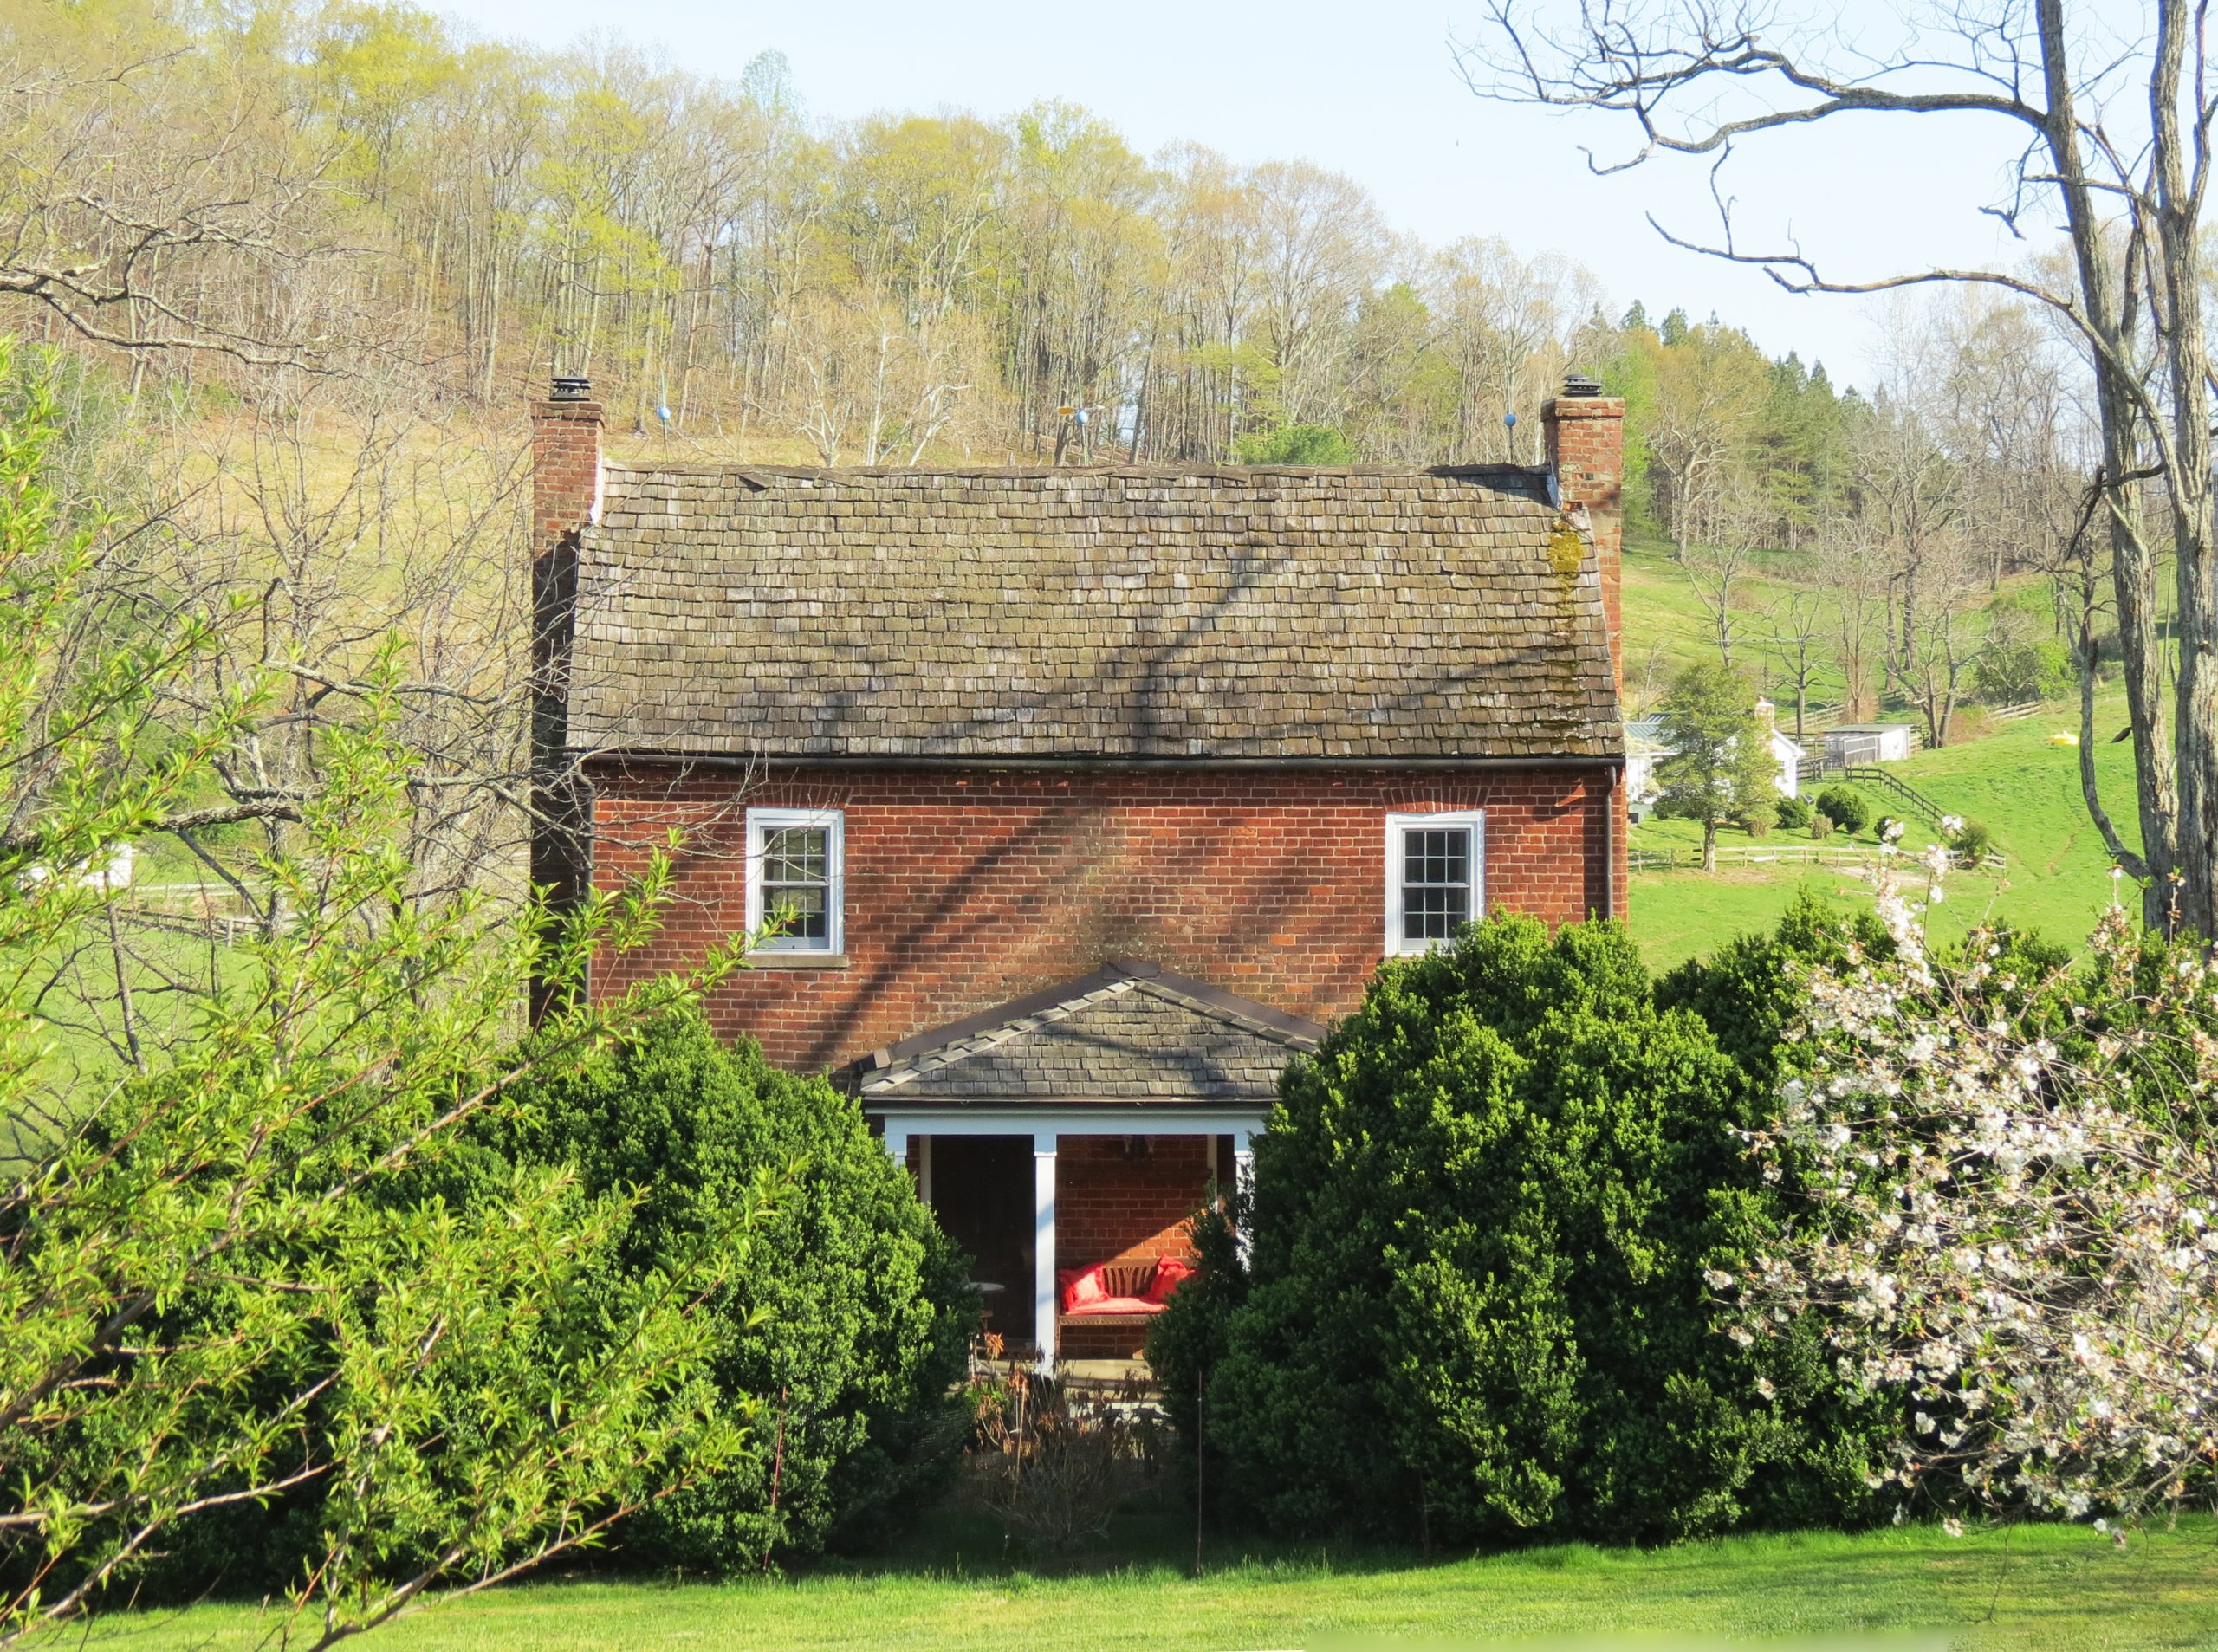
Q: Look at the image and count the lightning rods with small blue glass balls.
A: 3